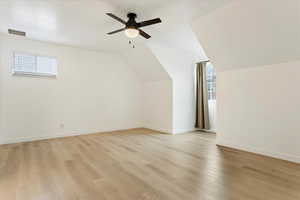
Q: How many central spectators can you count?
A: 0